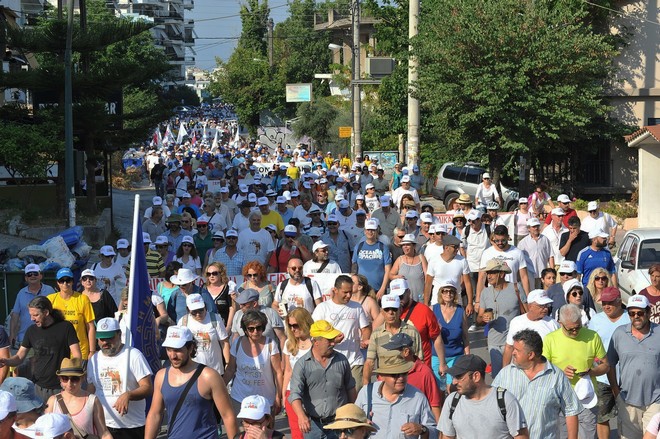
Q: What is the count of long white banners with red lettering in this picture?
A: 1